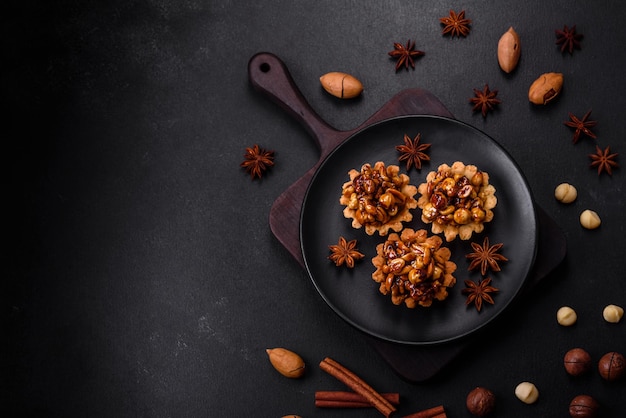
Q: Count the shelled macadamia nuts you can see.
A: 5